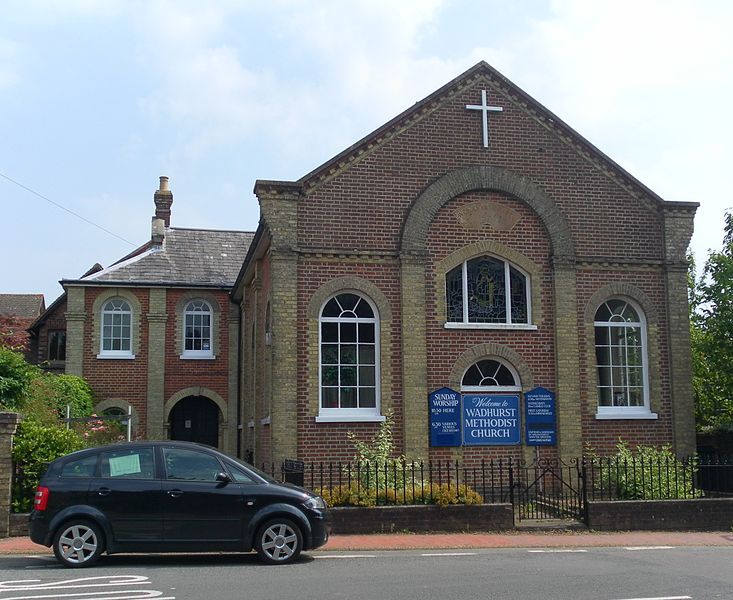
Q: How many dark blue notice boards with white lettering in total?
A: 3